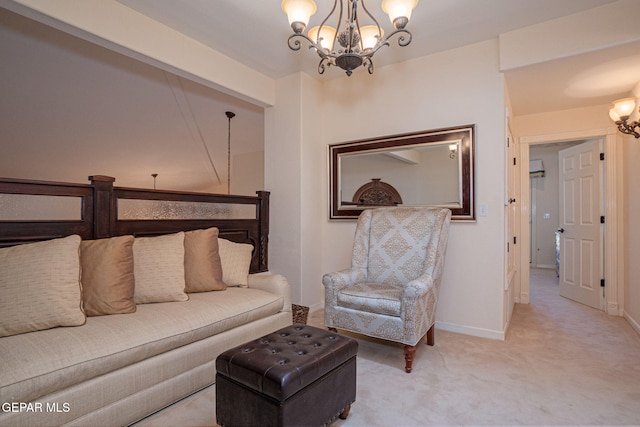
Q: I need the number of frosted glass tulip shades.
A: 6